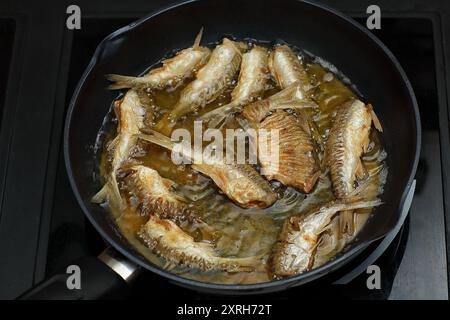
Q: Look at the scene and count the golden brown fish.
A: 11